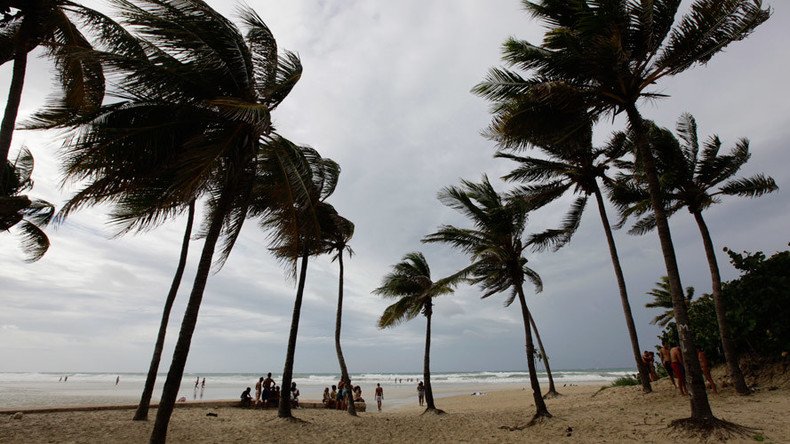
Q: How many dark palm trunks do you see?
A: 11